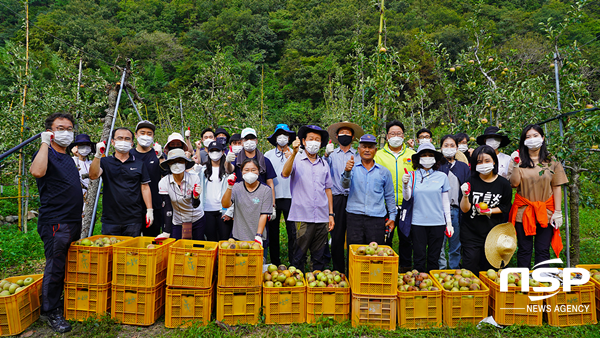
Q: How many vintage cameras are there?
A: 0